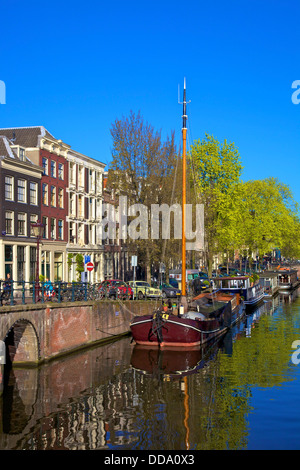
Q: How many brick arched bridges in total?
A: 1